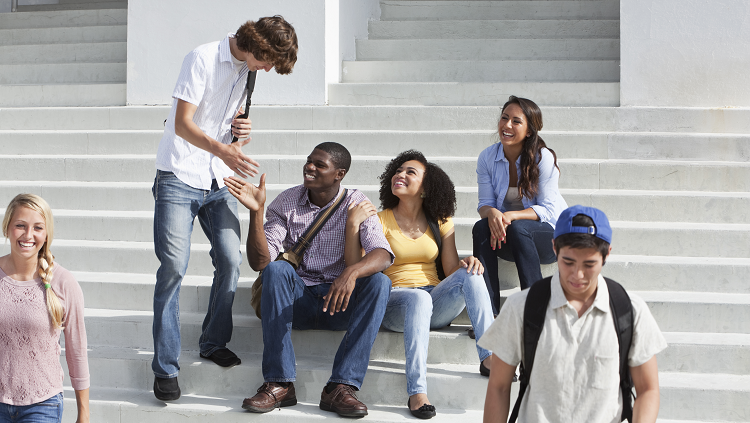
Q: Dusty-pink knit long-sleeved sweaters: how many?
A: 1